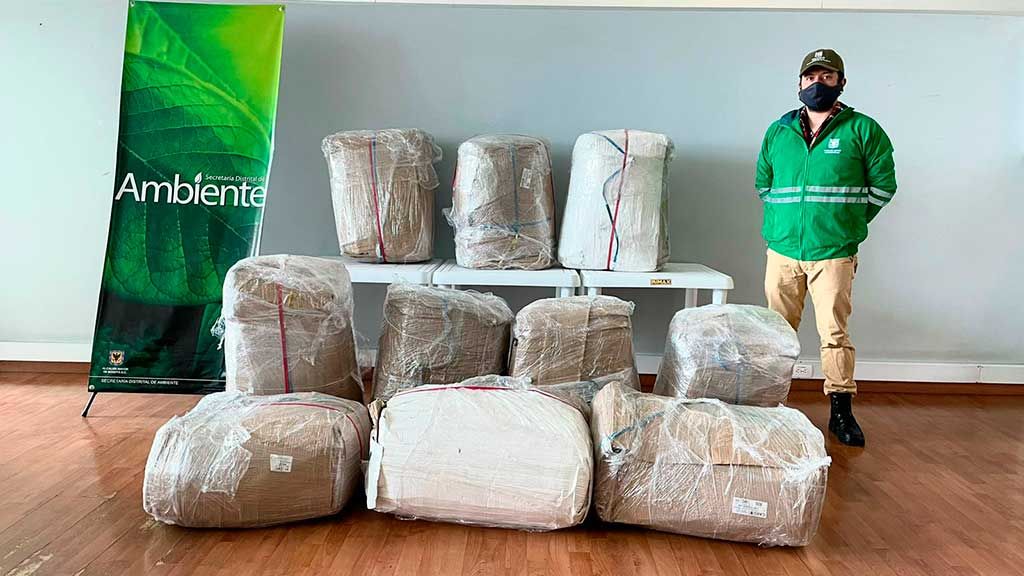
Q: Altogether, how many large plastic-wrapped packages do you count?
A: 10